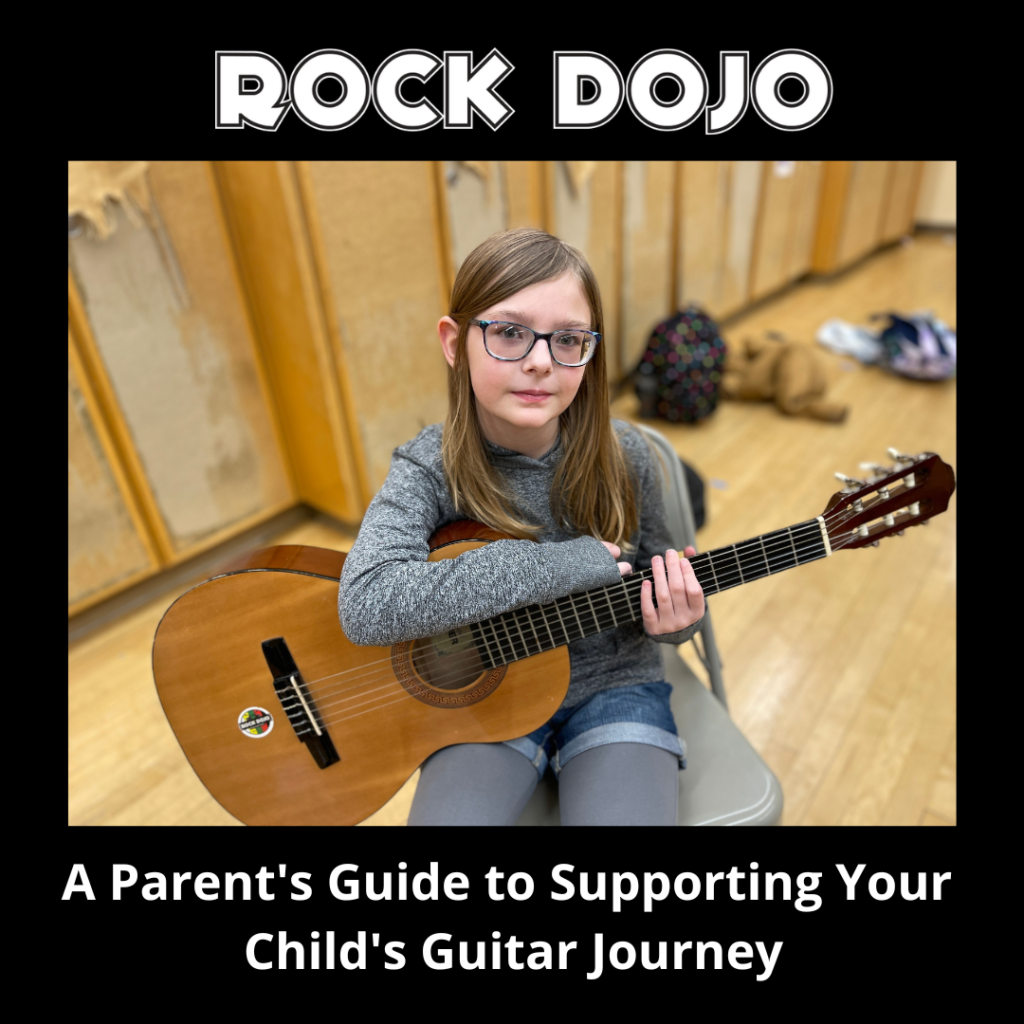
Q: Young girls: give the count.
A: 1